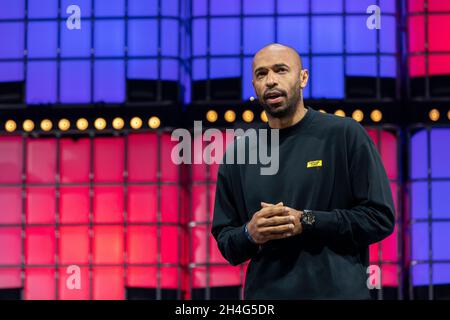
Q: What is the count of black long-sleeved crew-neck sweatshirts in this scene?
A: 1